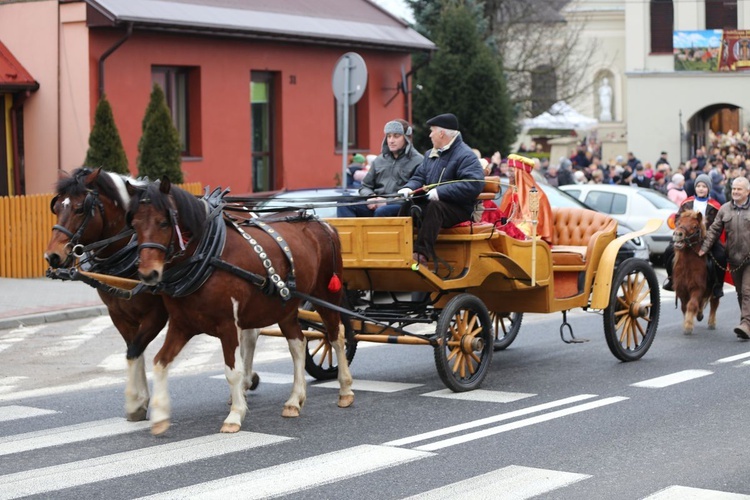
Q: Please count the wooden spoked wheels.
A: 4